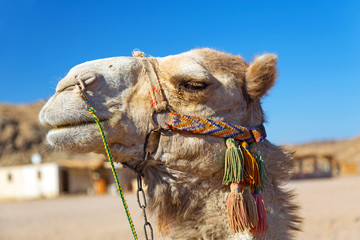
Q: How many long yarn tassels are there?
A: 6